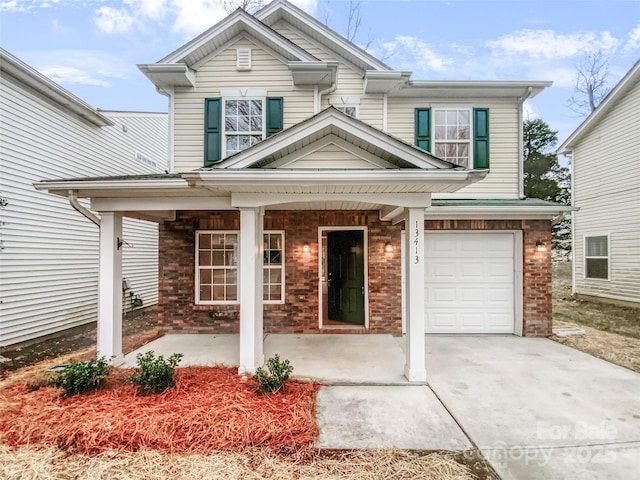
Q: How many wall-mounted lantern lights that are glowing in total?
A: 3